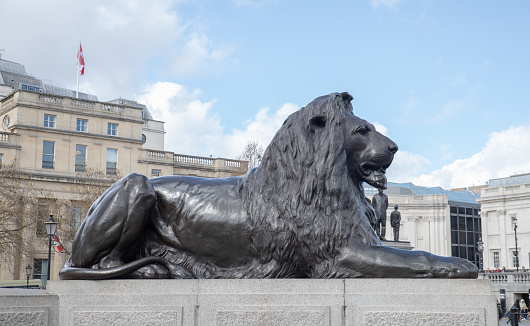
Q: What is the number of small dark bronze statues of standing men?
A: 2